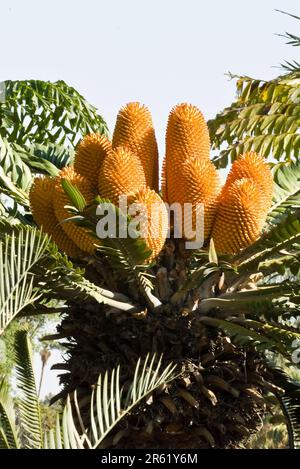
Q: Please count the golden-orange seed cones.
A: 10